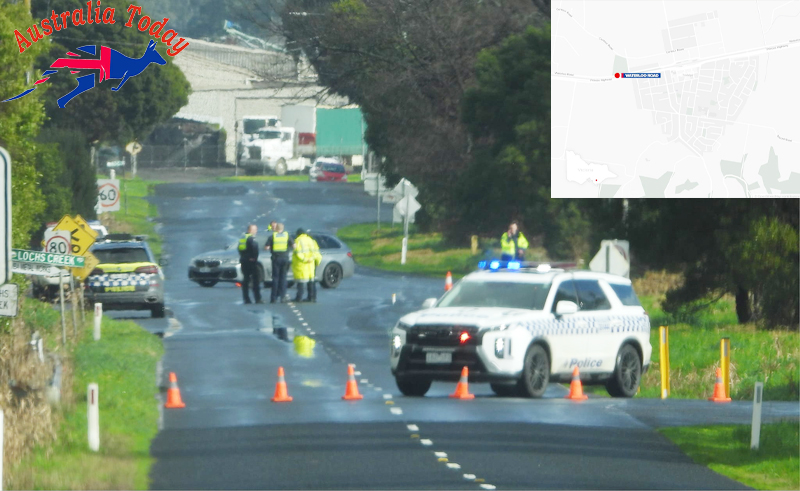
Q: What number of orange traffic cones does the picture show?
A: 7